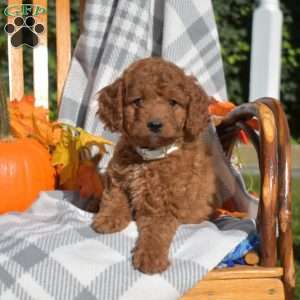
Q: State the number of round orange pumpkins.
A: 1